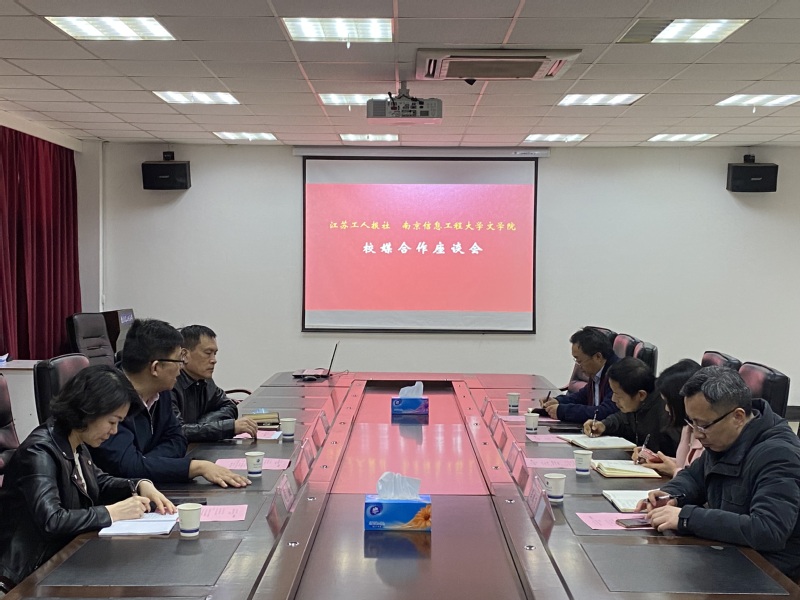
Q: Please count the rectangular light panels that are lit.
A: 11